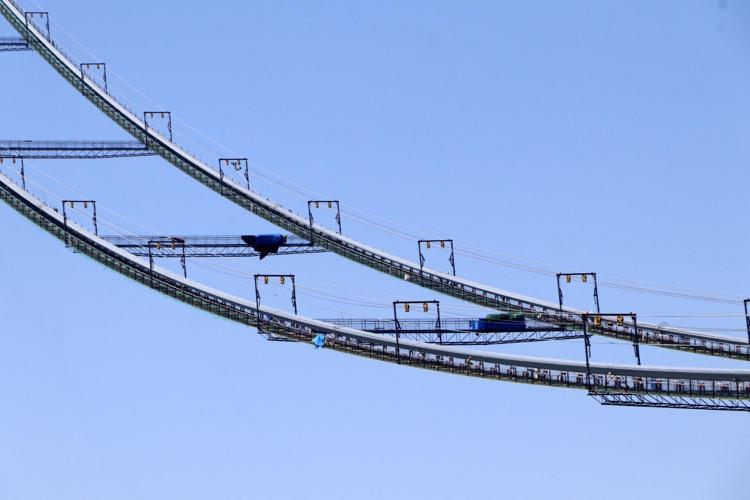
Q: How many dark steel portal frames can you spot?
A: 14